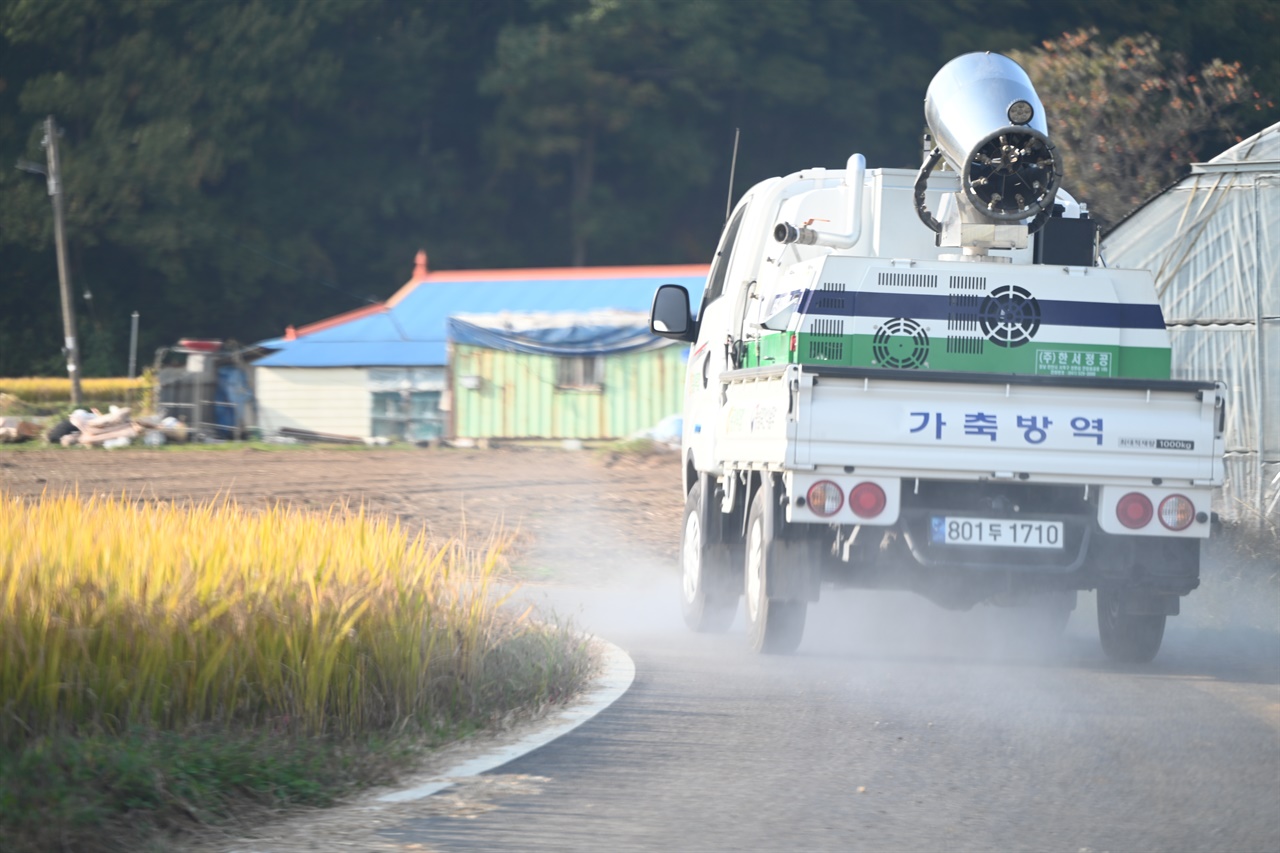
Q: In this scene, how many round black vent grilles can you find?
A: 2